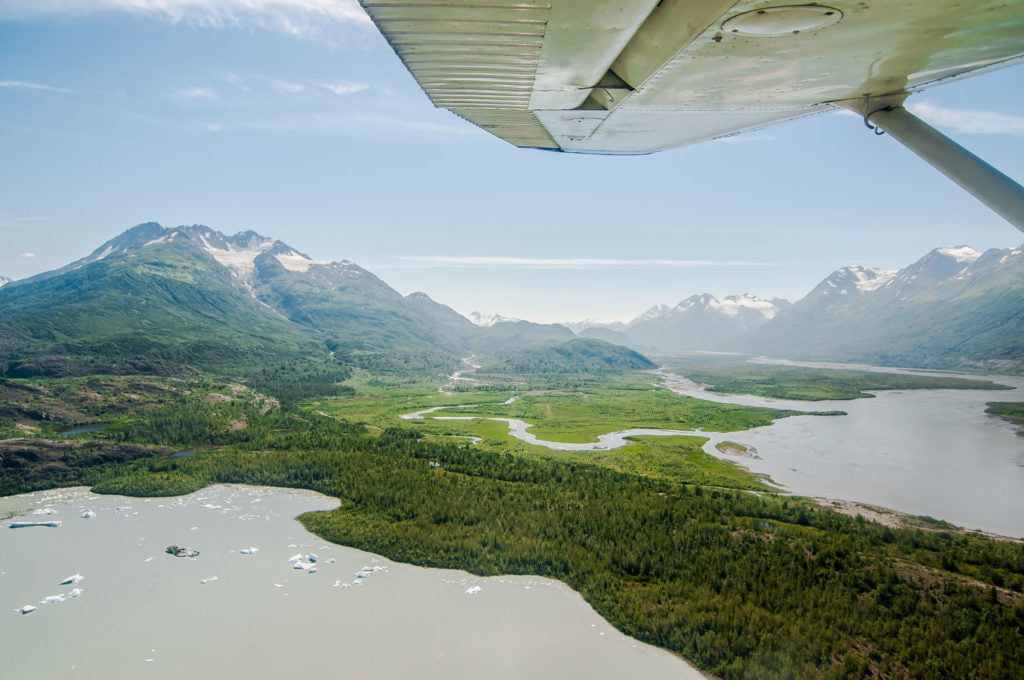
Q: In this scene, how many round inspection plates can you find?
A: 1